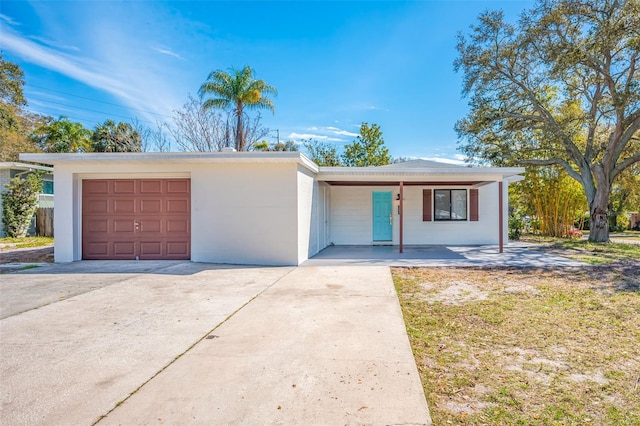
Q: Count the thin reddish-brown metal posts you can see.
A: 2